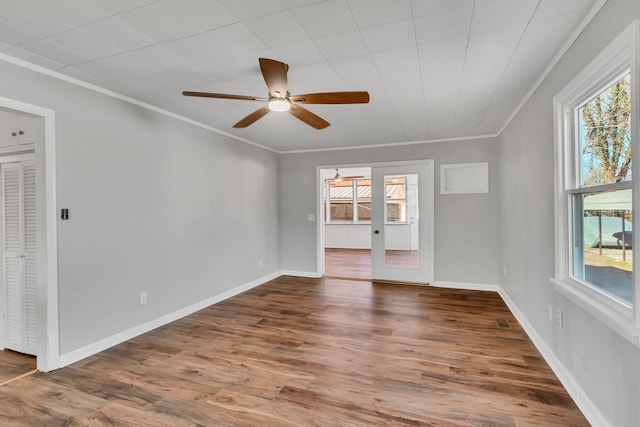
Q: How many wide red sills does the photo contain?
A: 0